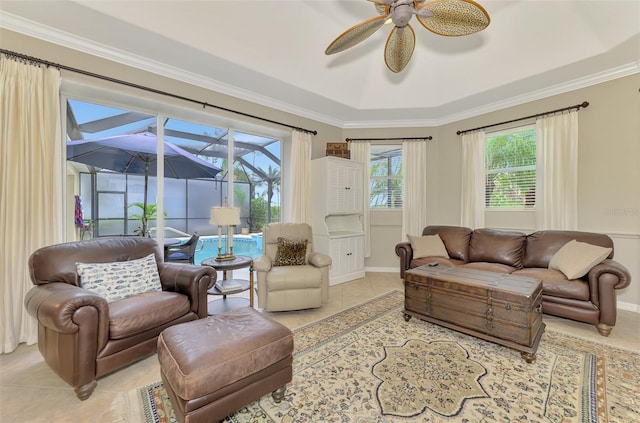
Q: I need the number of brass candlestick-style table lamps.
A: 1